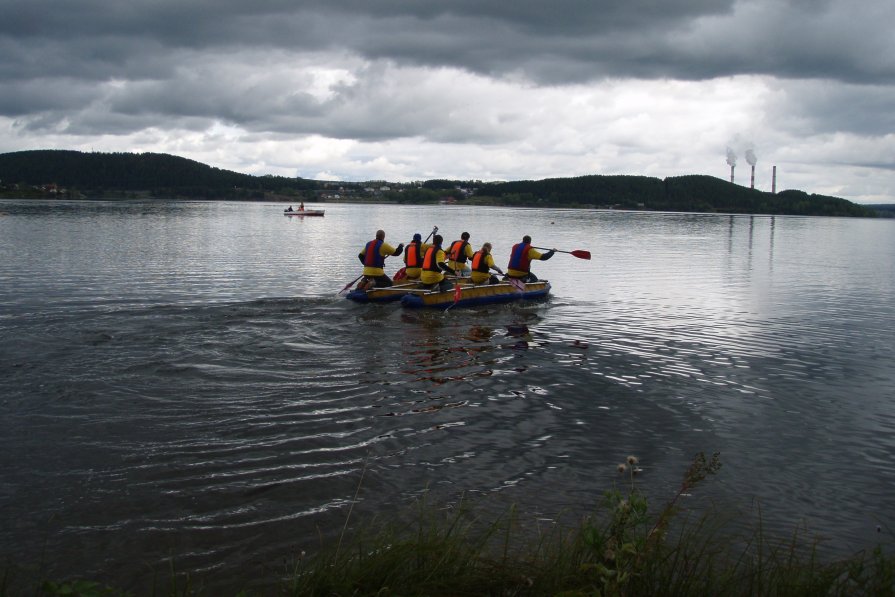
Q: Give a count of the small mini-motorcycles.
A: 0